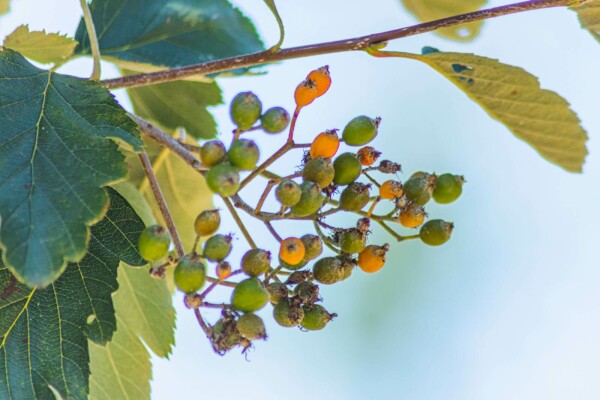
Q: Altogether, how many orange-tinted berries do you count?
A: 9